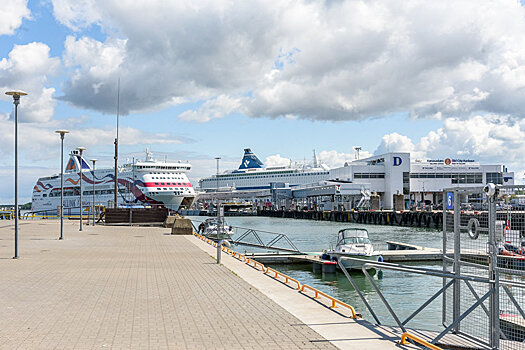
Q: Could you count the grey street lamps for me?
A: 4